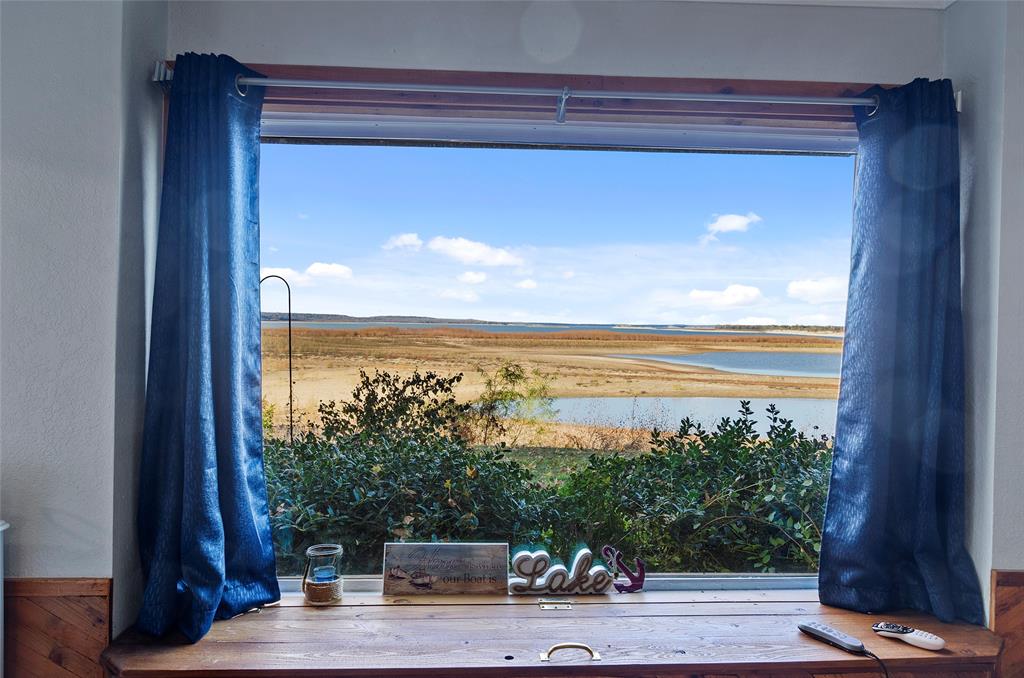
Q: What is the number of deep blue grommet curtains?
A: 2